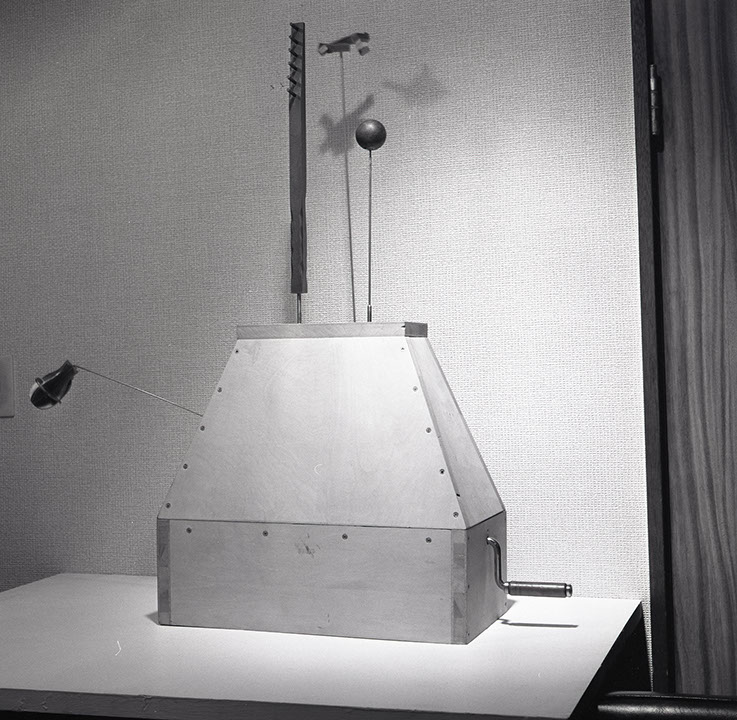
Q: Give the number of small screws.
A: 14